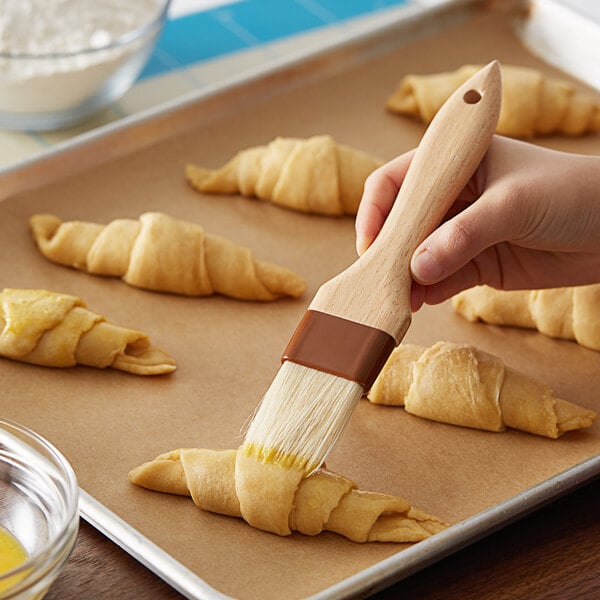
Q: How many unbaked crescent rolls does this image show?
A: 7